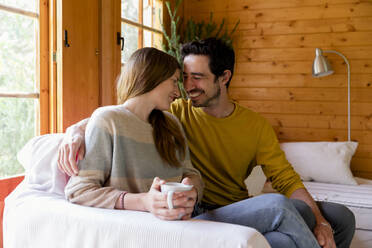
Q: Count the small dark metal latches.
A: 2